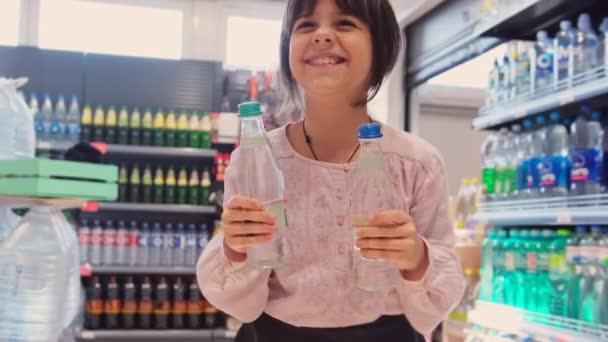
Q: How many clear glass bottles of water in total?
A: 2